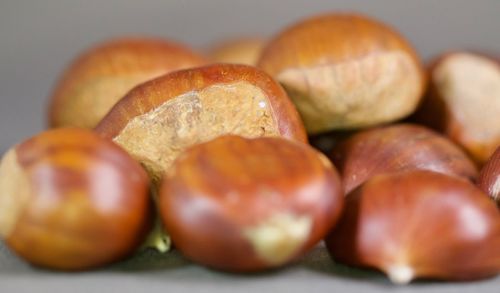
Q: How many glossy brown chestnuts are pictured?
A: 10